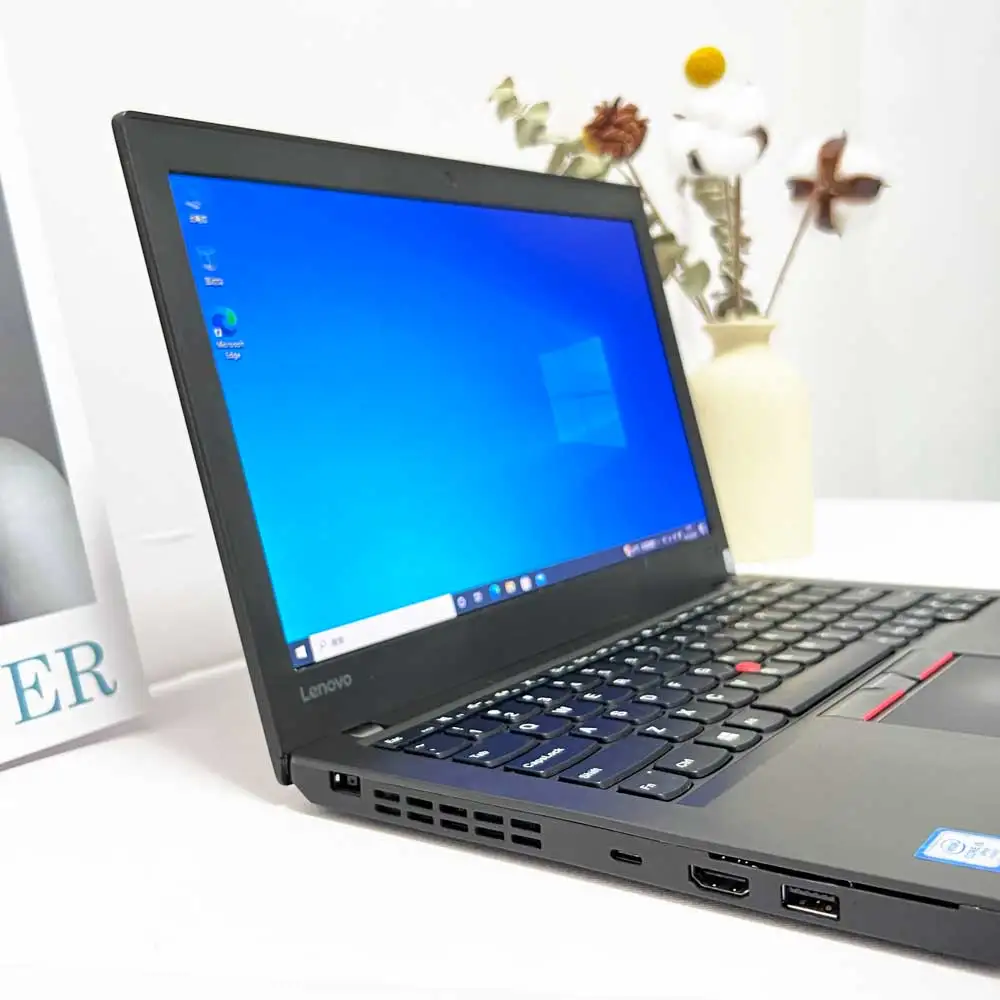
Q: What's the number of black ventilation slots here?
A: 10